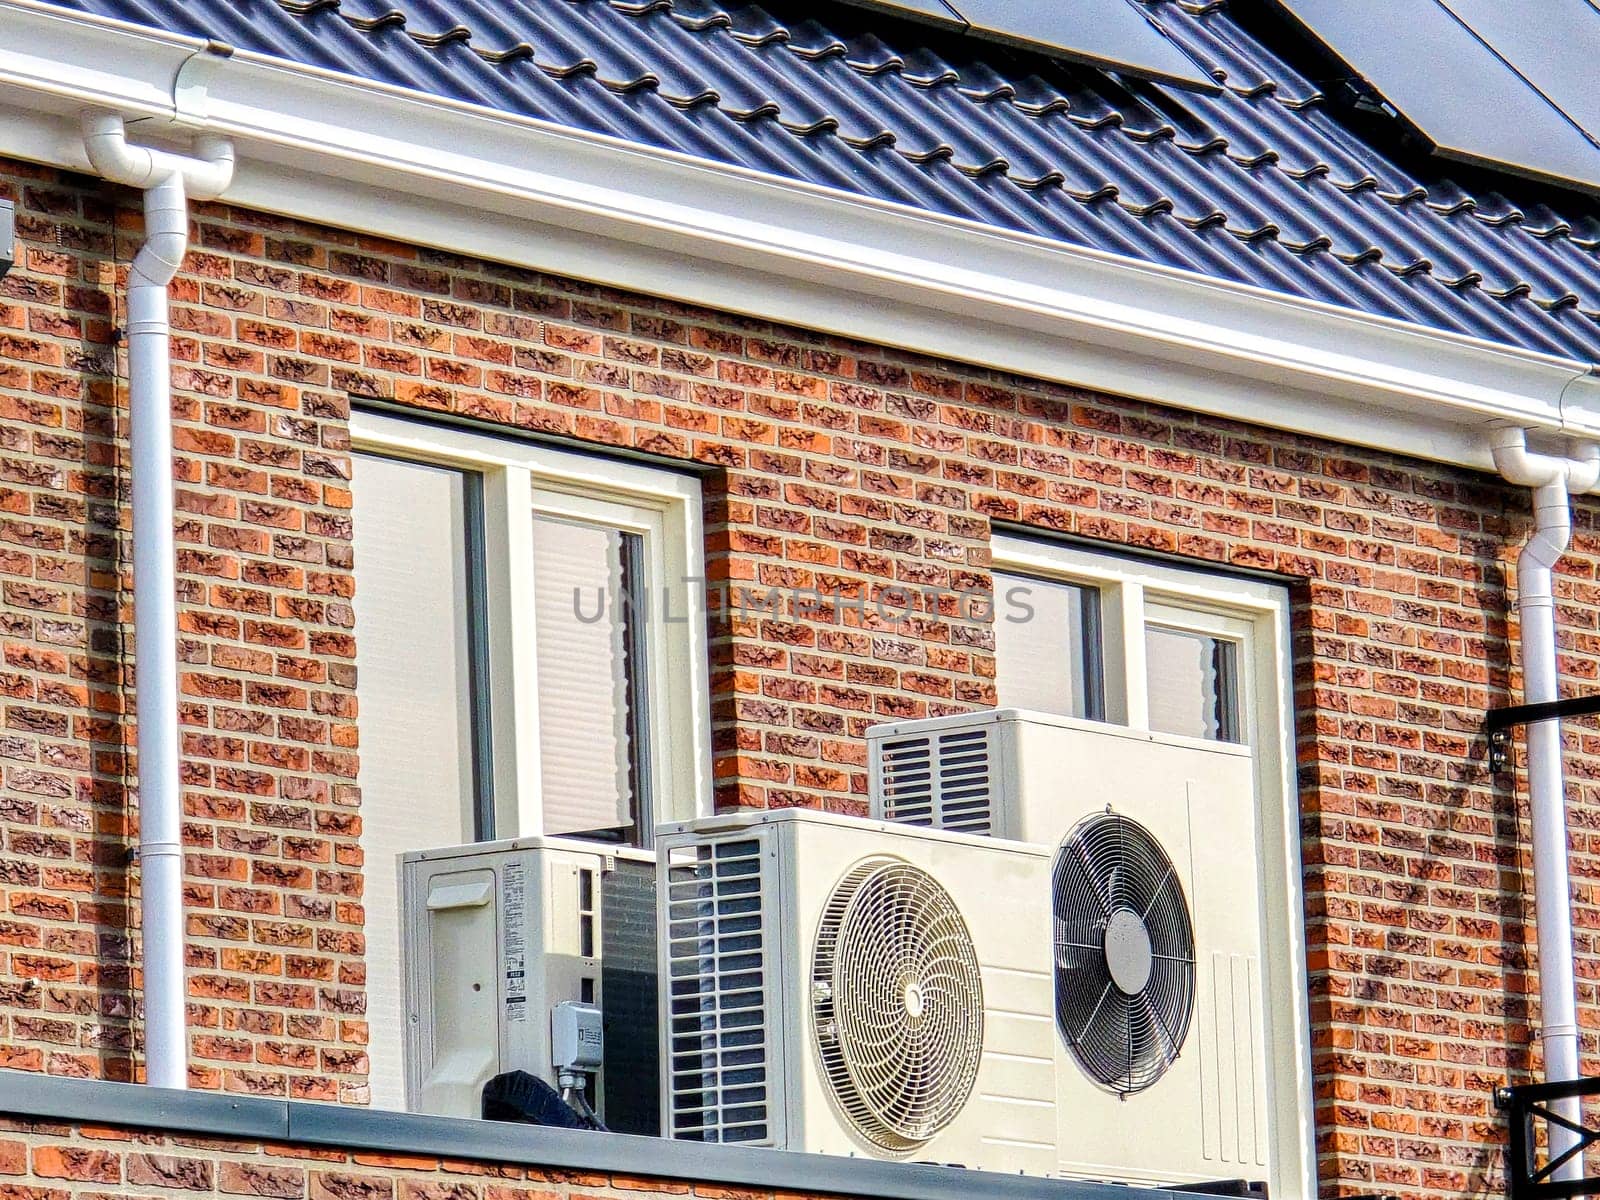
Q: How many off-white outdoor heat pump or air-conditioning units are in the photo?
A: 3